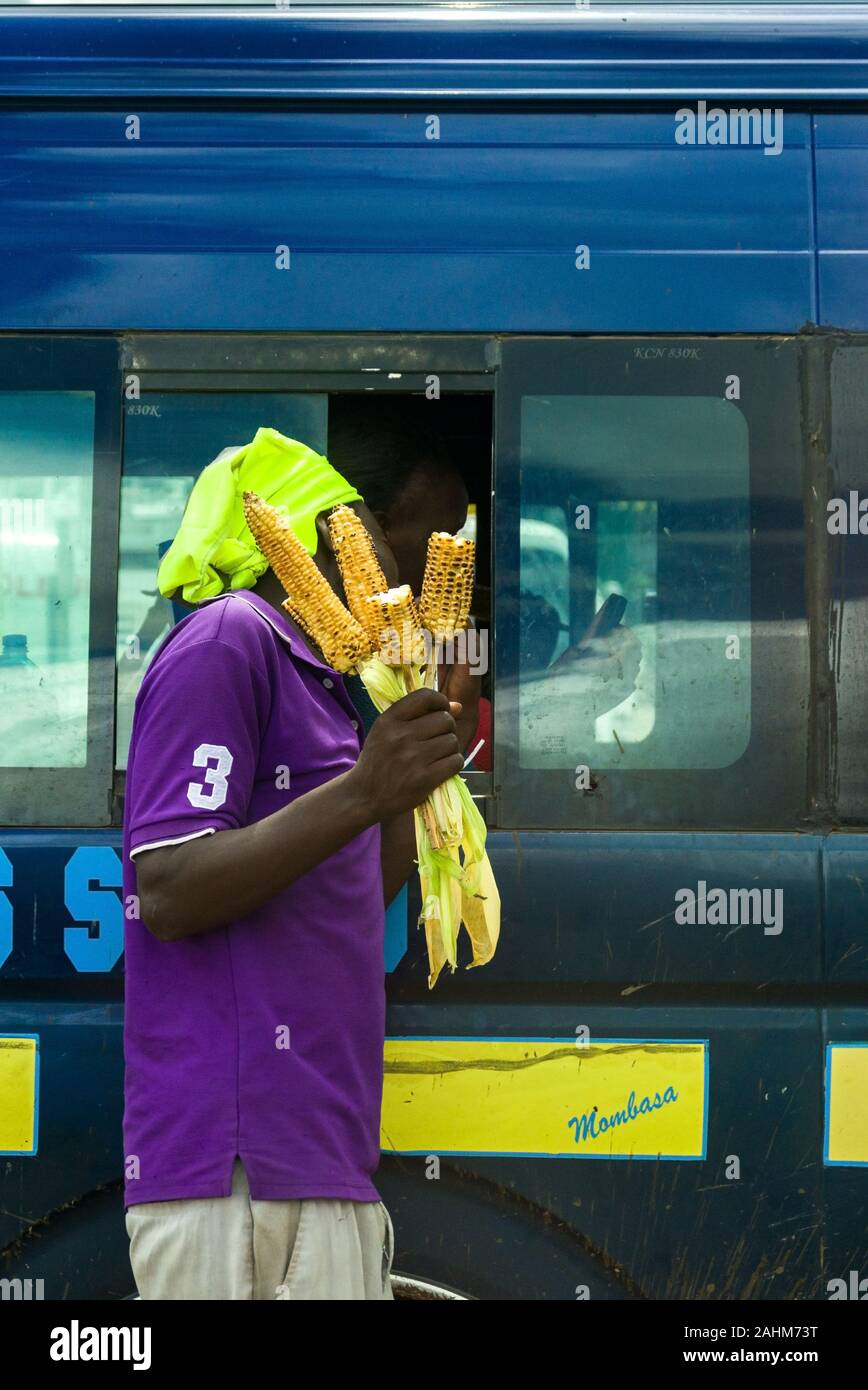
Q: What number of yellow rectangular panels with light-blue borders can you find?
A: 3